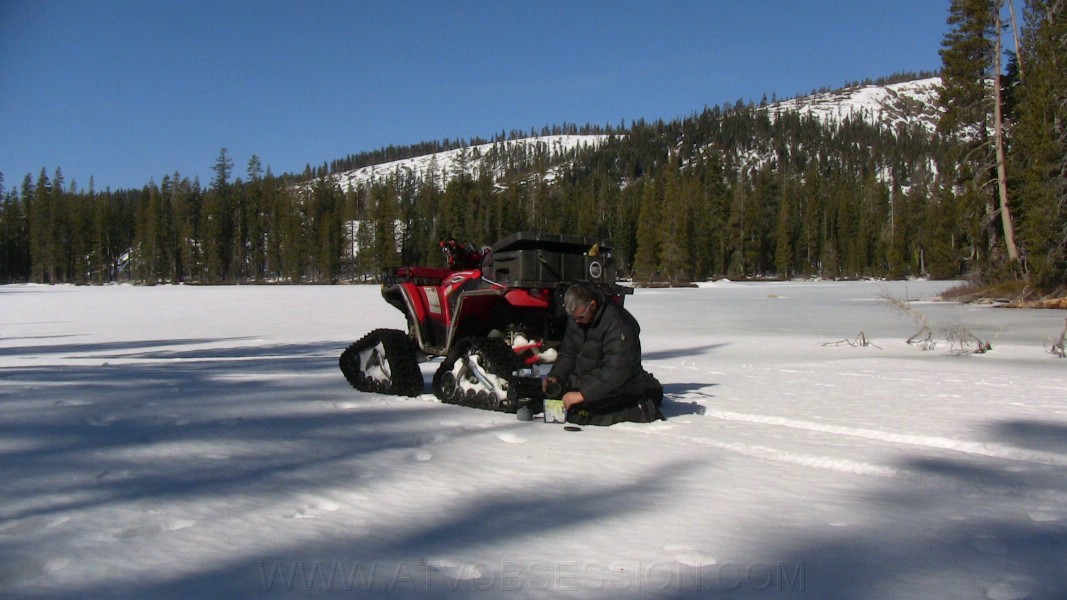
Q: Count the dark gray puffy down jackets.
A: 1